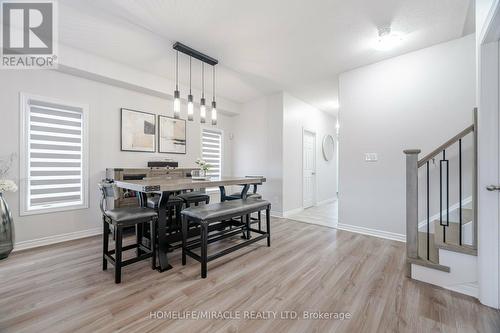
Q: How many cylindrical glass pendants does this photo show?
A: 4